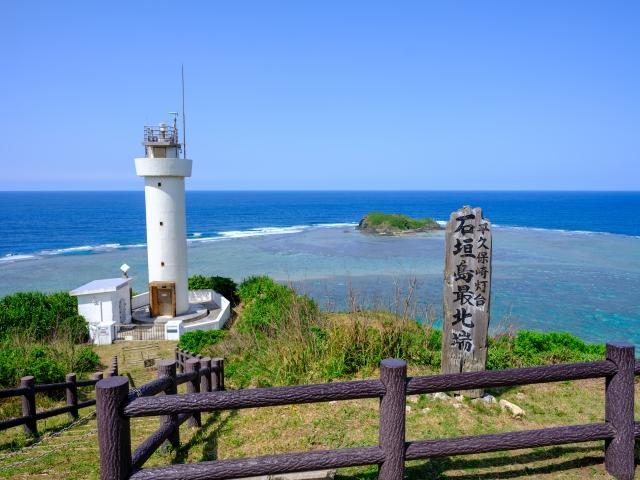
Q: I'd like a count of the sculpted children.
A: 0